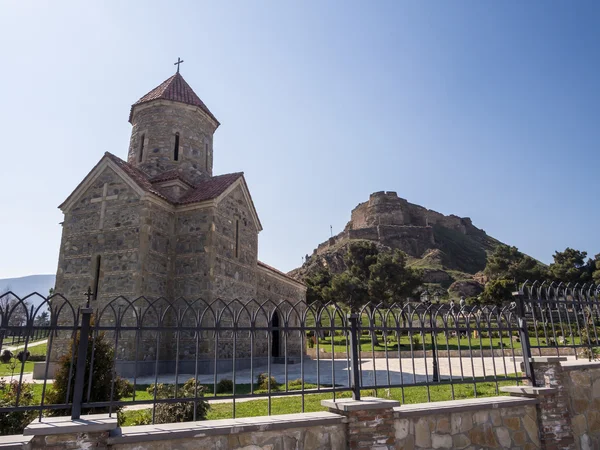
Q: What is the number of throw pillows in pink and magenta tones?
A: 0